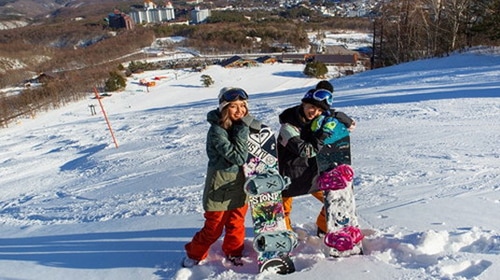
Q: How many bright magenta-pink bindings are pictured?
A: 2